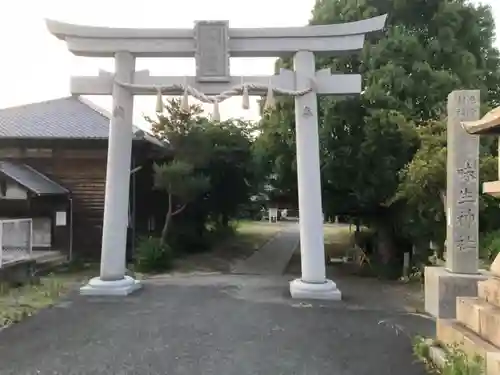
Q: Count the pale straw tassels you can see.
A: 5